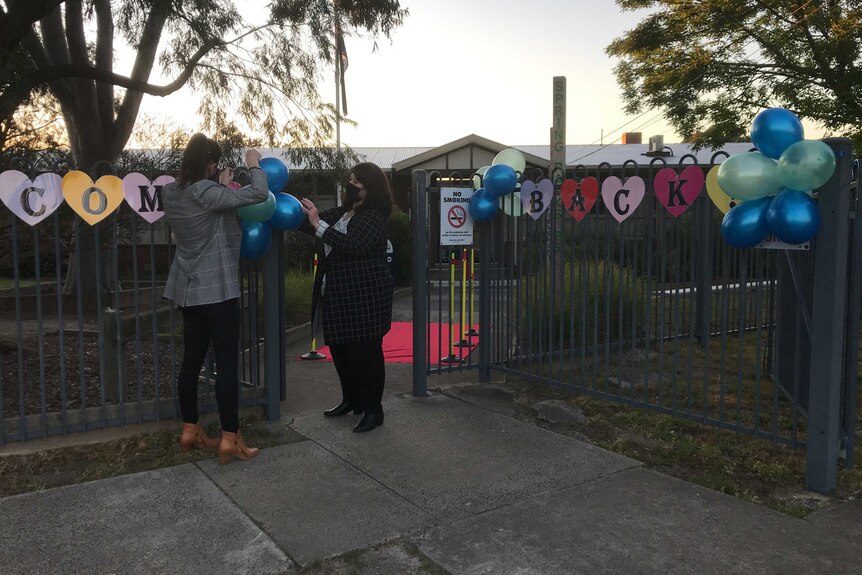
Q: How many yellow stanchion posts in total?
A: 4